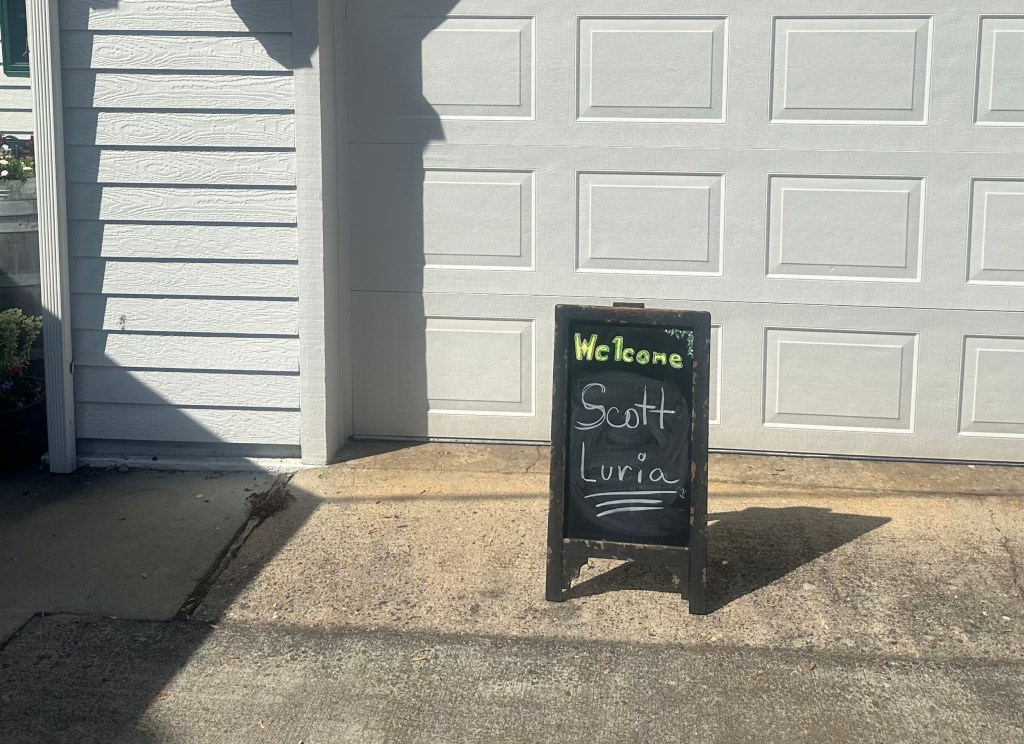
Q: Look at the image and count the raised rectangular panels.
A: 12